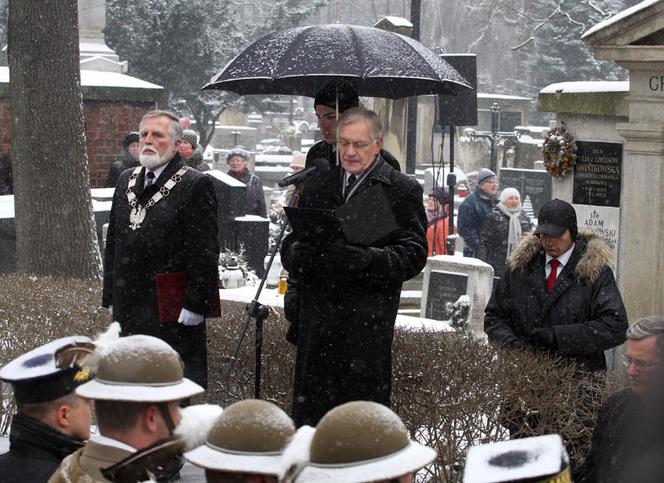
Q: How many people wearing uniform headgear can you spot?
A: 5